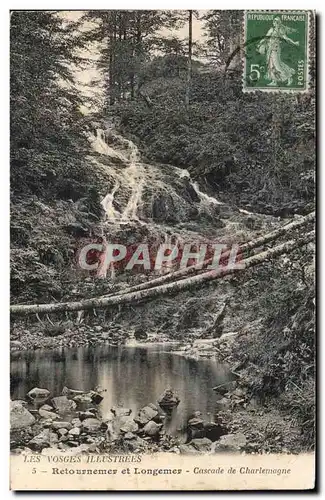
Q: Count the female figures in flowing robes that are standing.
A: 1